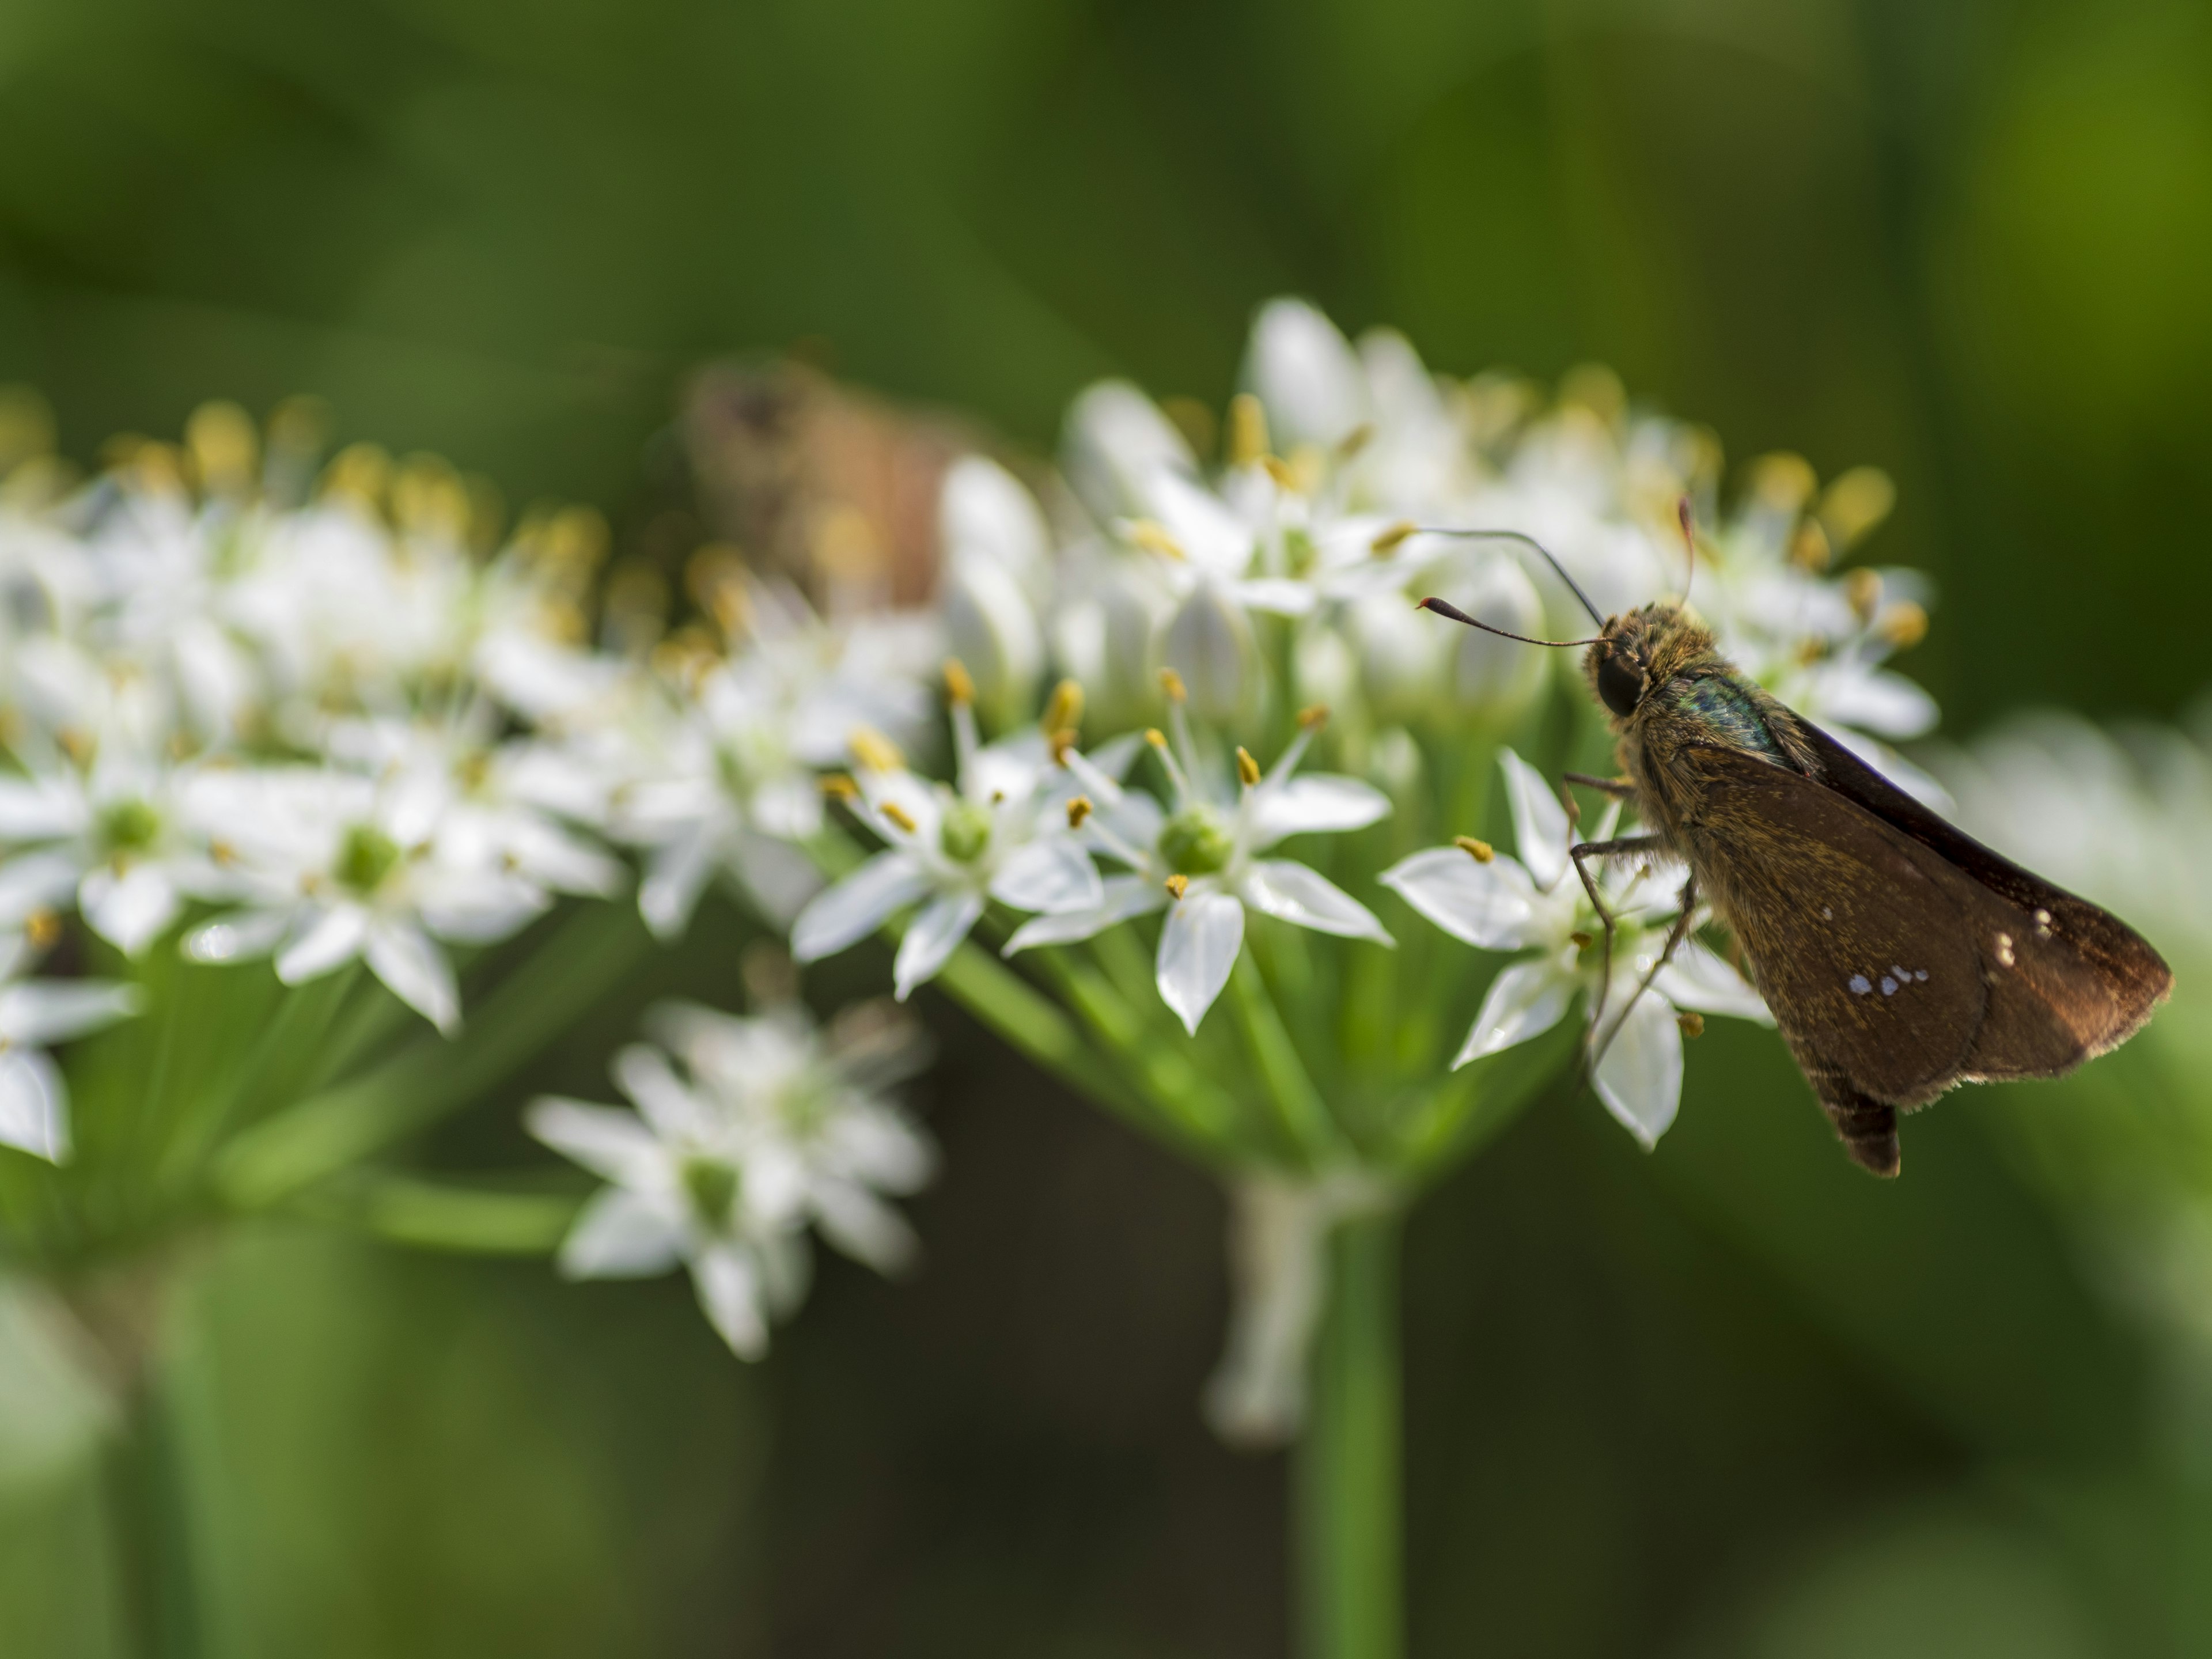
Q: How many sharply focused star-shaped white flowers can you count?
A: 3